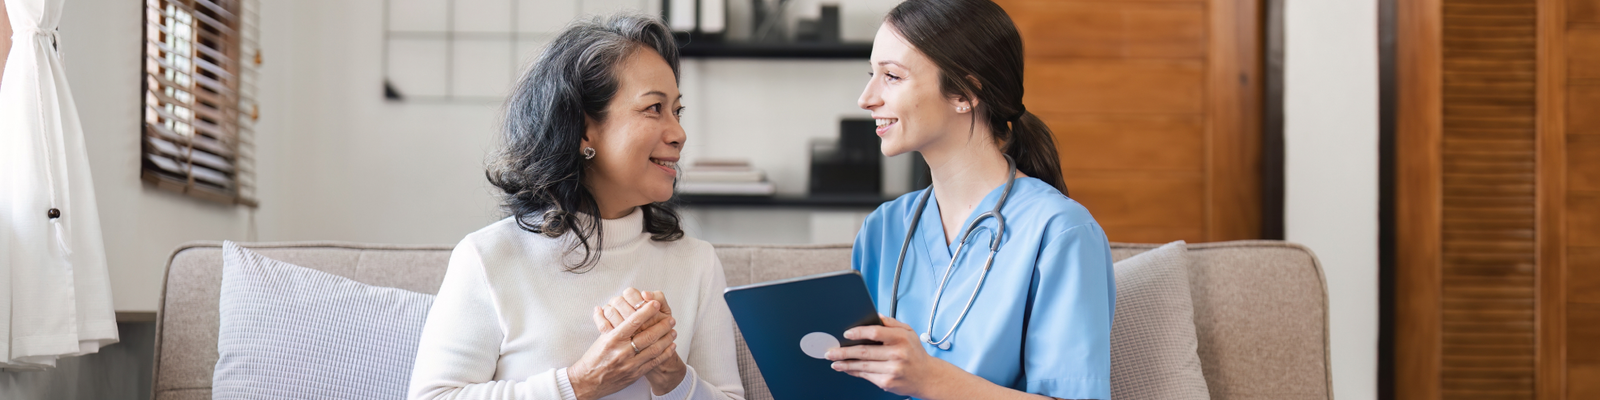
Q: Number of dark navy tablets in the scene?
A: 1